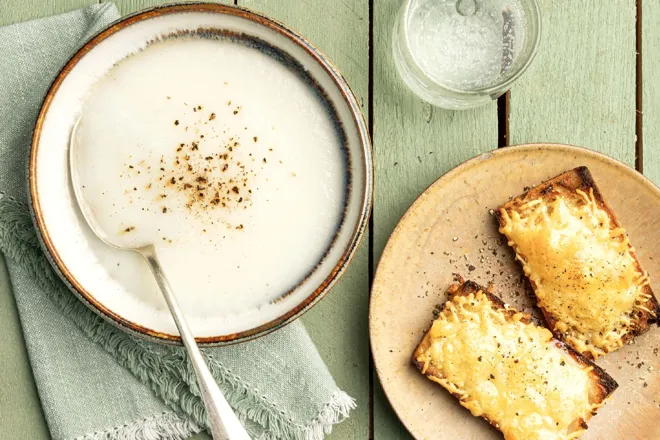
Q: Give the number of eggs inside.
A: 0